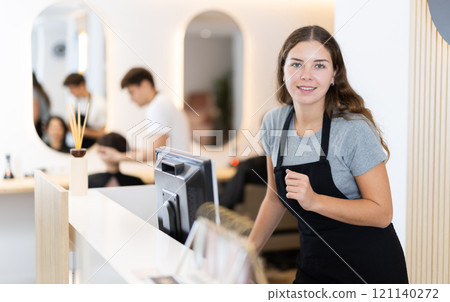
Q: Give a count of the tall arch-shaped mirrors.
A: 2